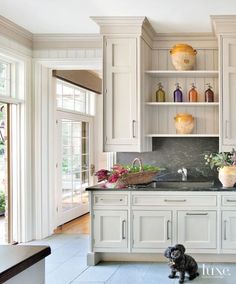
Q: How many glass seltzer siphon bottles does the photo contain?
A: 4